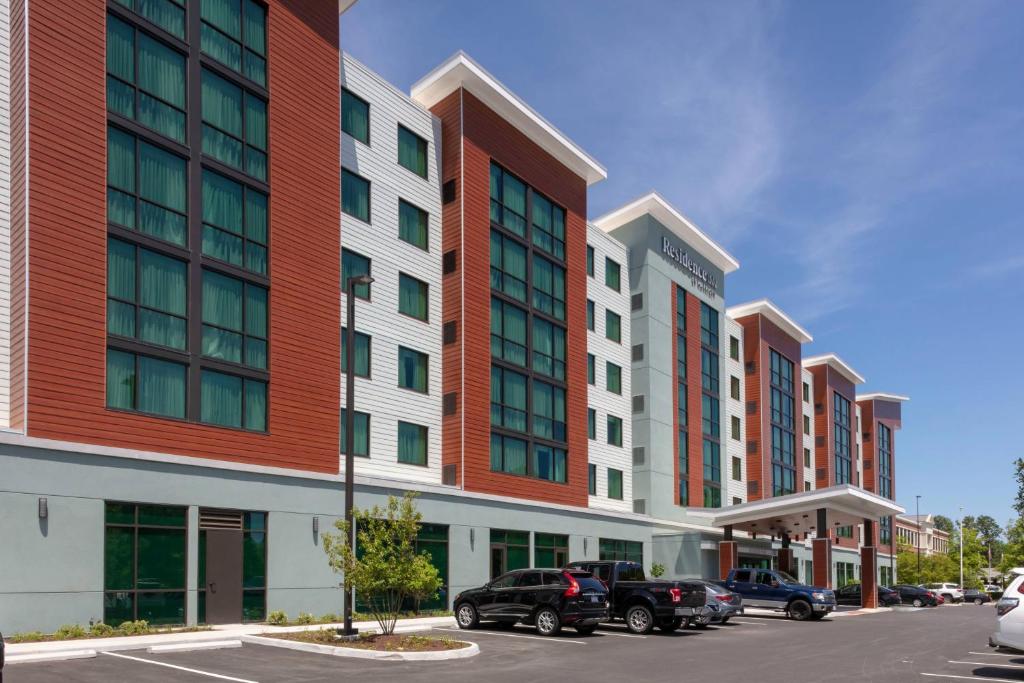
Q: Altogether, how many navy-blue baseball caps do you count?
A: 0